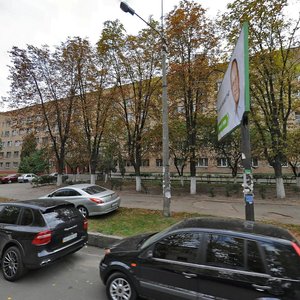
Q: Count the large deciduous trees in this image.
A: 5